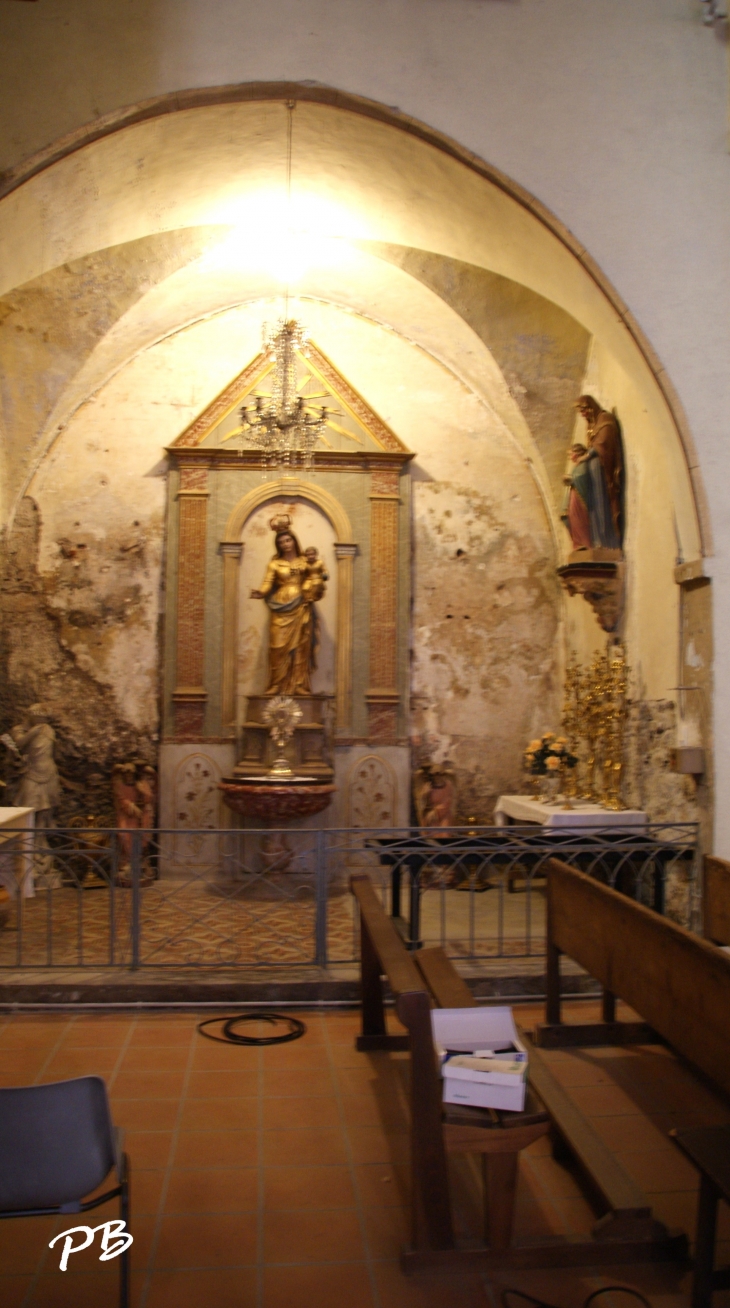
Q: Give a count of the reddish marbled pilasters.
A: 2